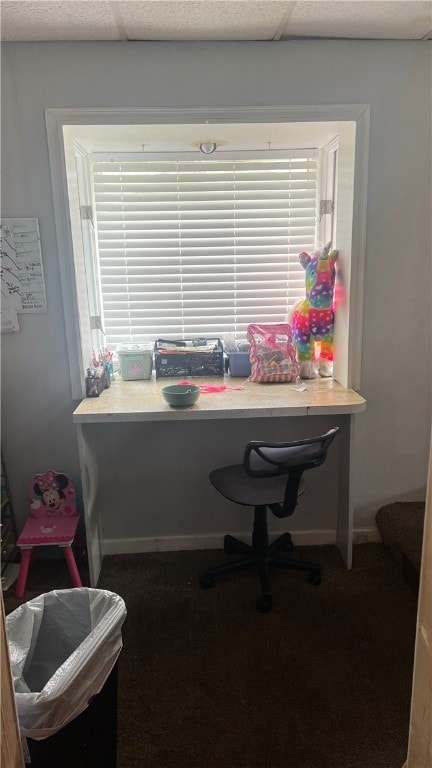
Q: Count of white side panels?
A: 2